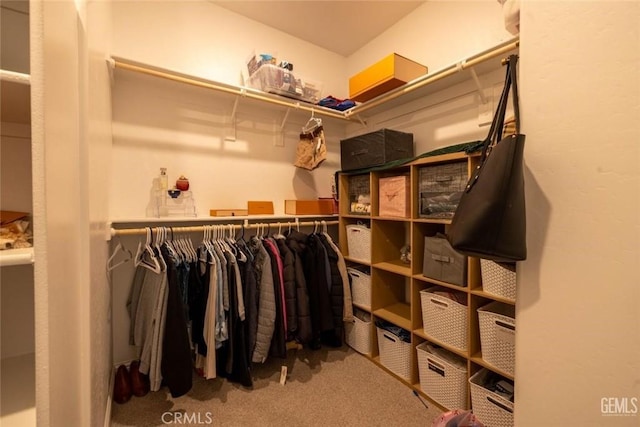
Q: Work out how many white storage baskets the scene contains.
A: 9